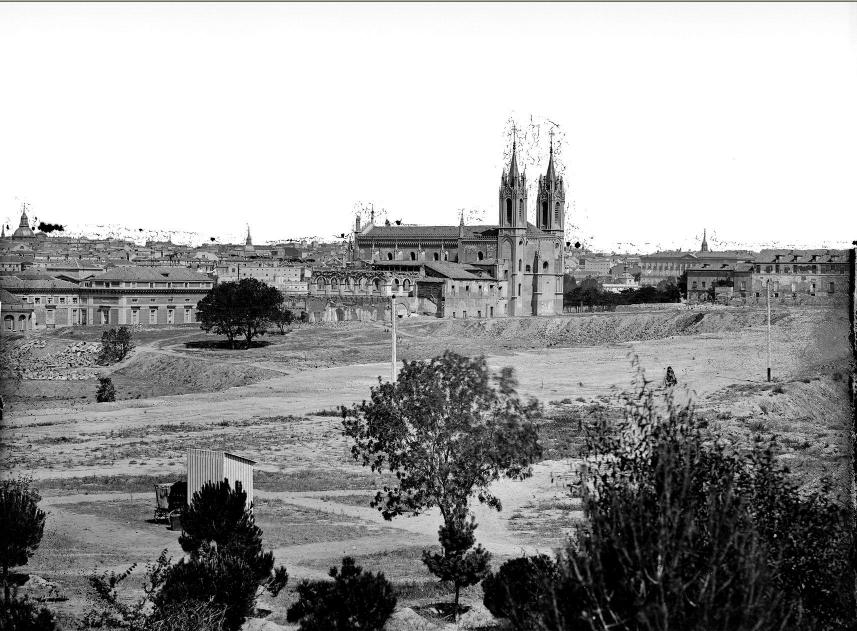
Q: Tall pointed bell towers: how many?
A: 2